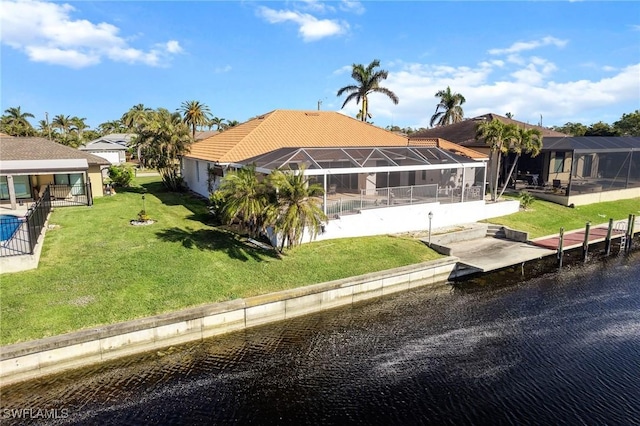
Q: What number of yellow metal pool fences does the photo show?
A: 0